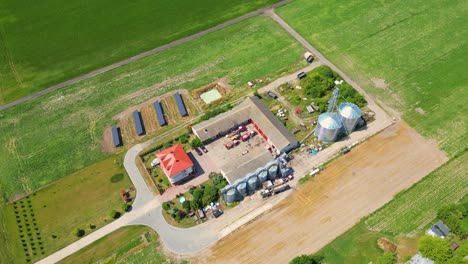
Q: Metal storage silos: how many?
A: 7